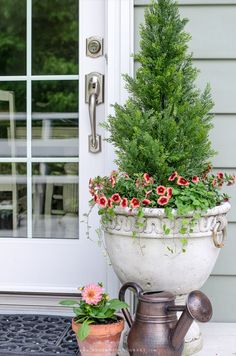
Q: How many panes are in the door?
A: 6